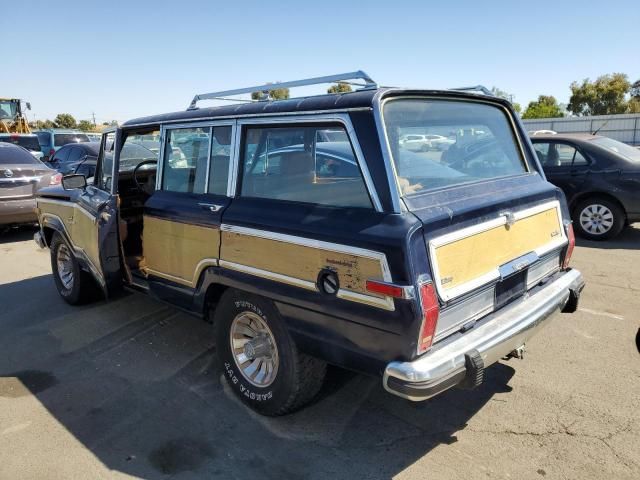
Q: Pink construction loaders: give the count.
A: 0